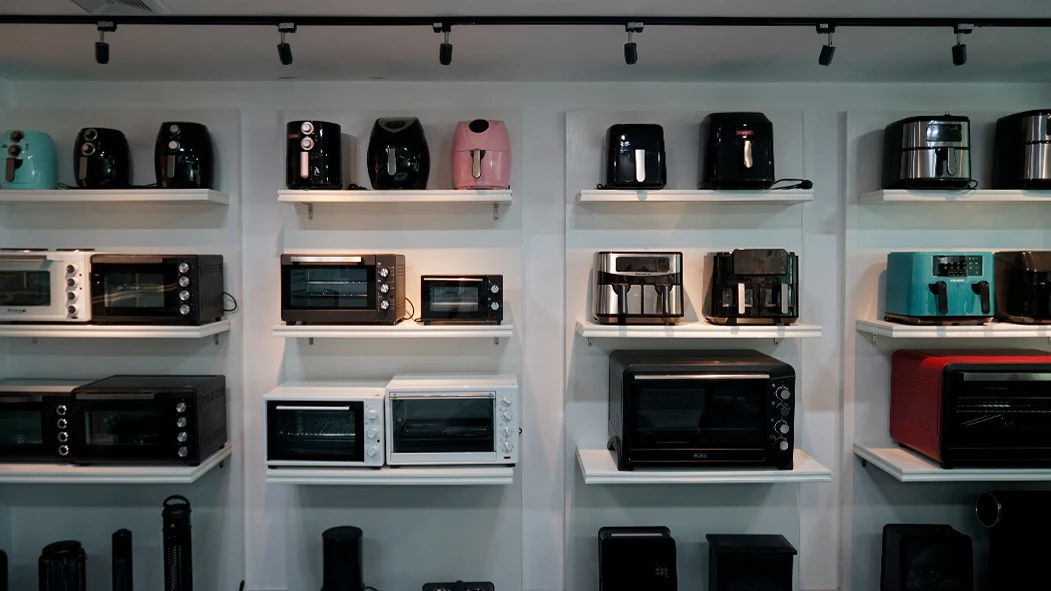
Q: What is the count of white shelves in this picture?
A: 12